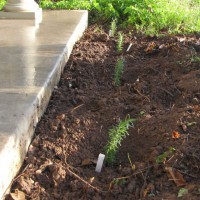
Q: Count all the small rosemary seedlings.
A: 4